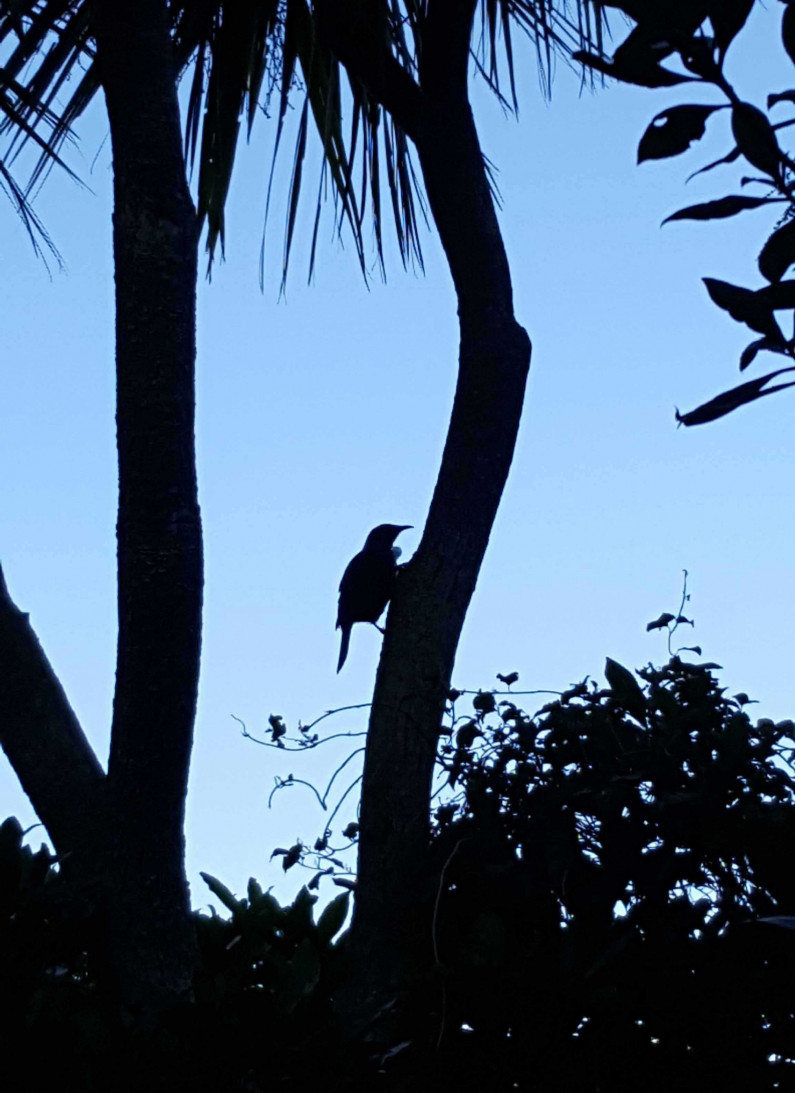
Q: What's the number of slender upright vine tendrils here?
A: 1